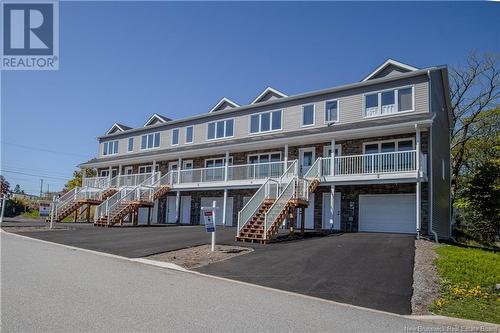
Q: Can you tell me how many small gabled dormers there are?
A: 5